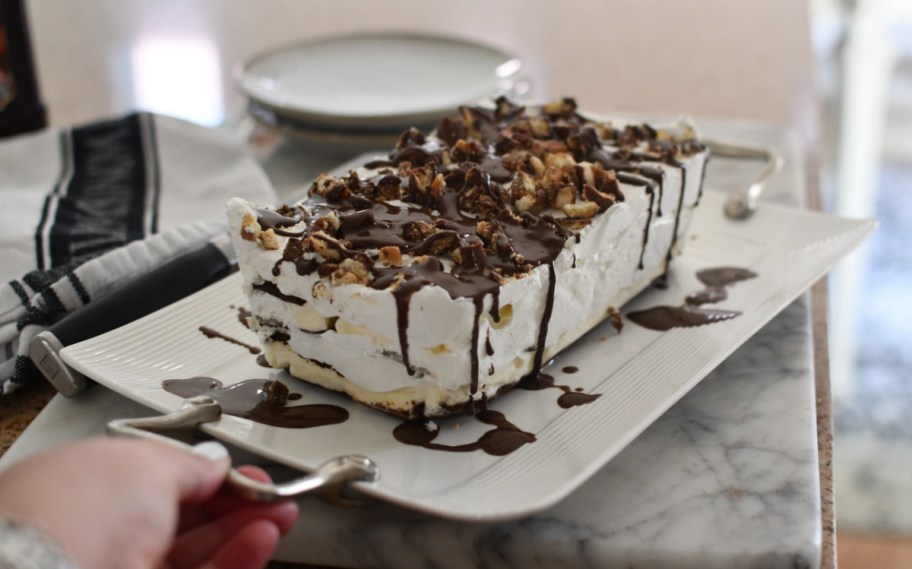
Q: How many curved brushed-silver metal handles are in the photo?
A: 2